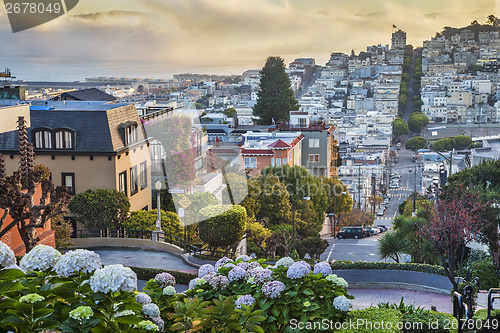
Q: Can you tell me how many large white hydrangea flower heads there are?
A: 4